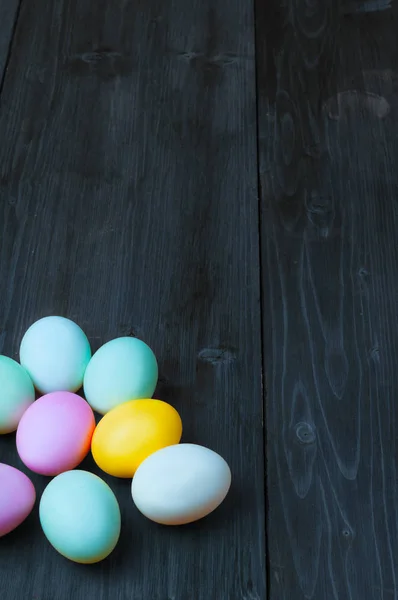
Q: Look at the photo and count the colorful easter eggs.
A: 8